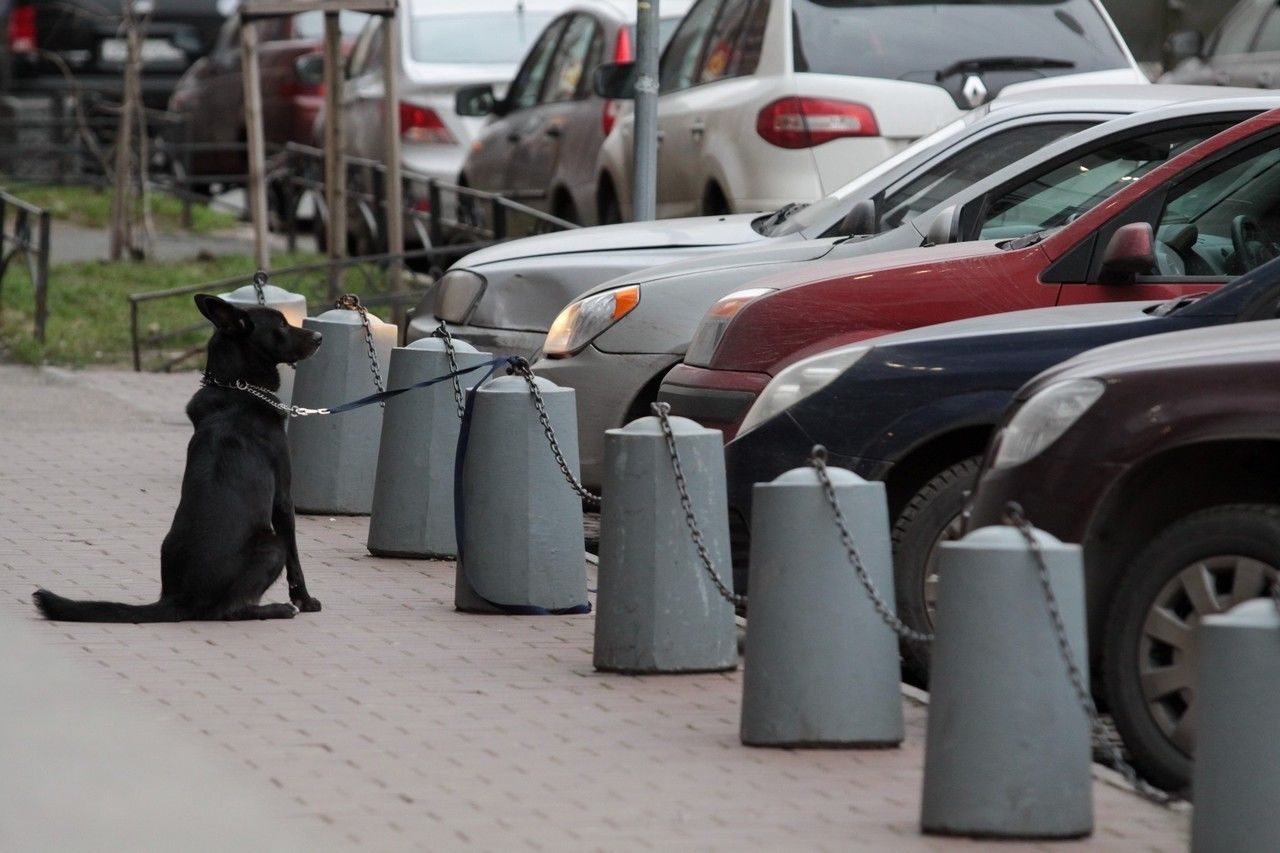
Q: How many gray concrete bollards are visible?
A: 8